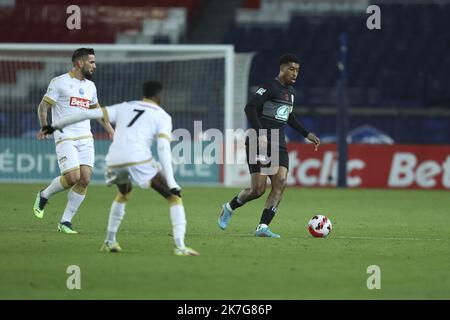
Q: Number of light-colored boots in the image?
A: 6